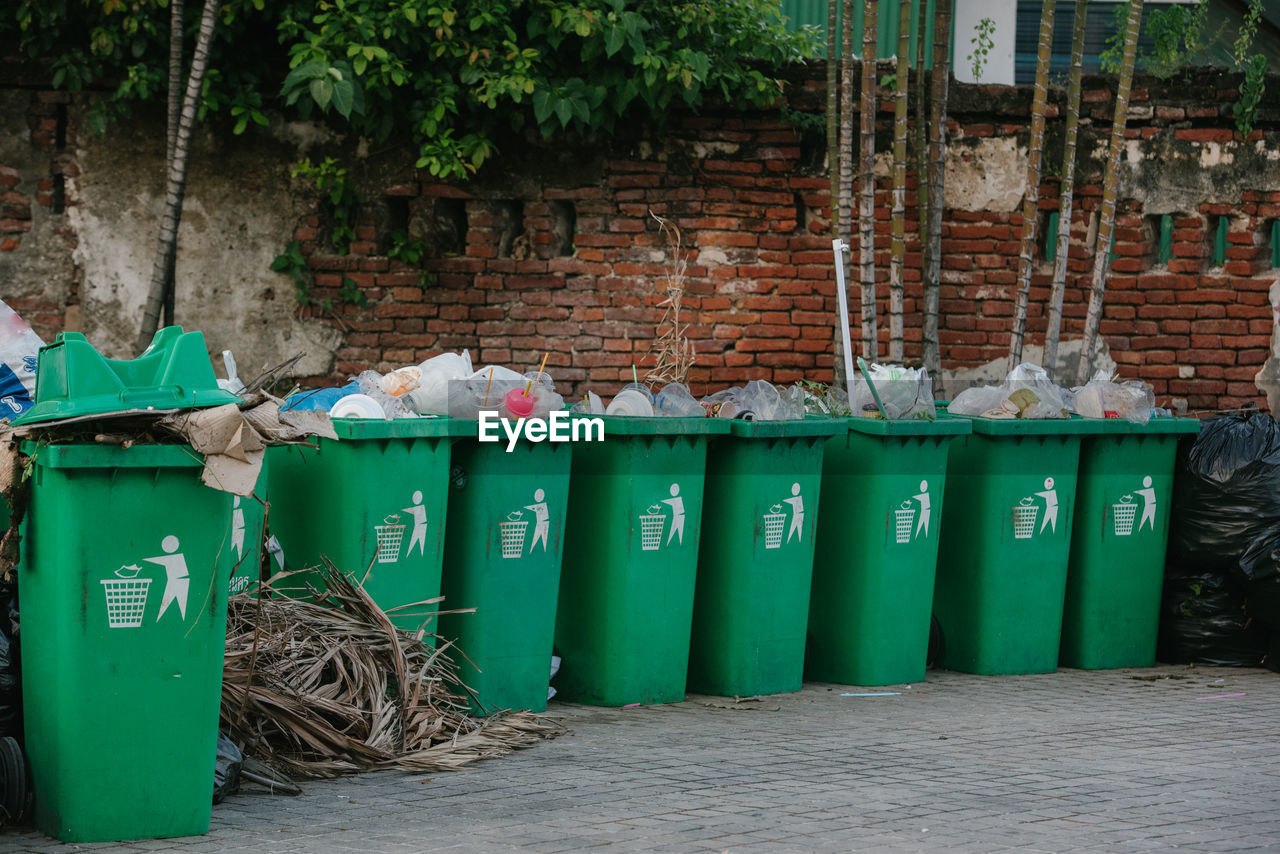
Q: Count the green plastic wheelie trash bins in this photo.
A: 9